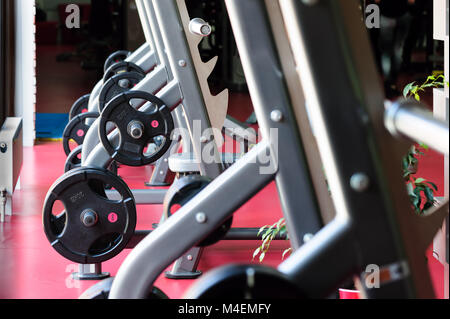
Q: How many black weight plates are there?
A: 11